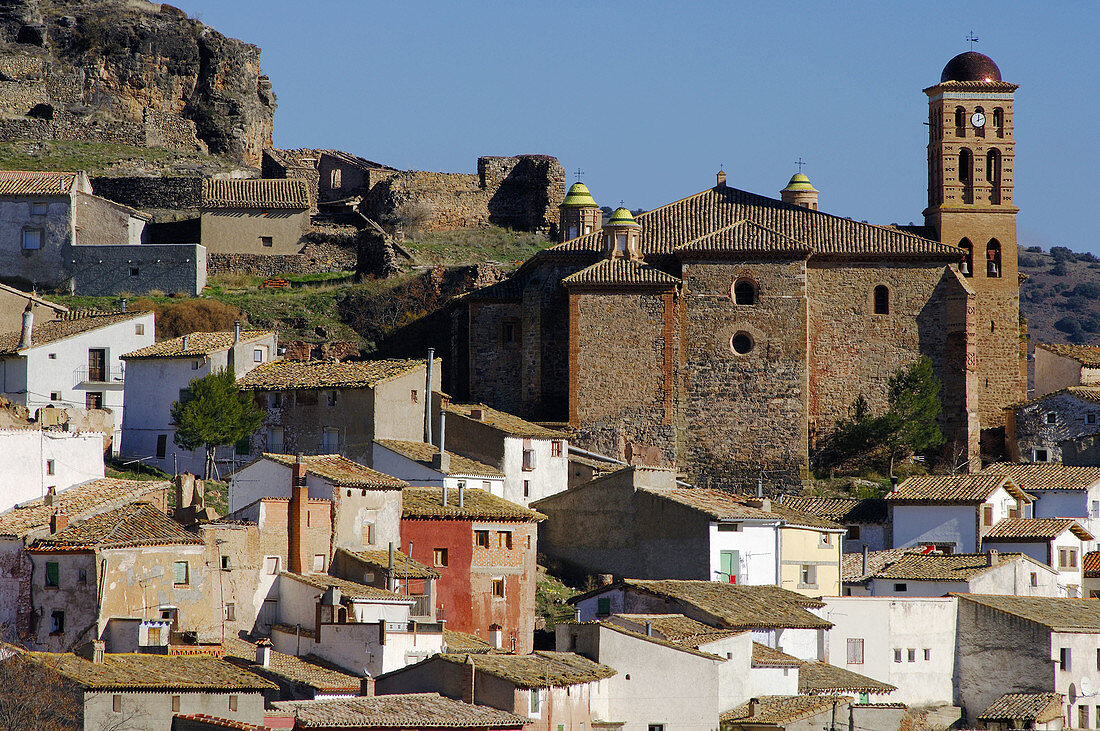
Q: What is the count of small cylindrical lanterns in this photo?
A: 3